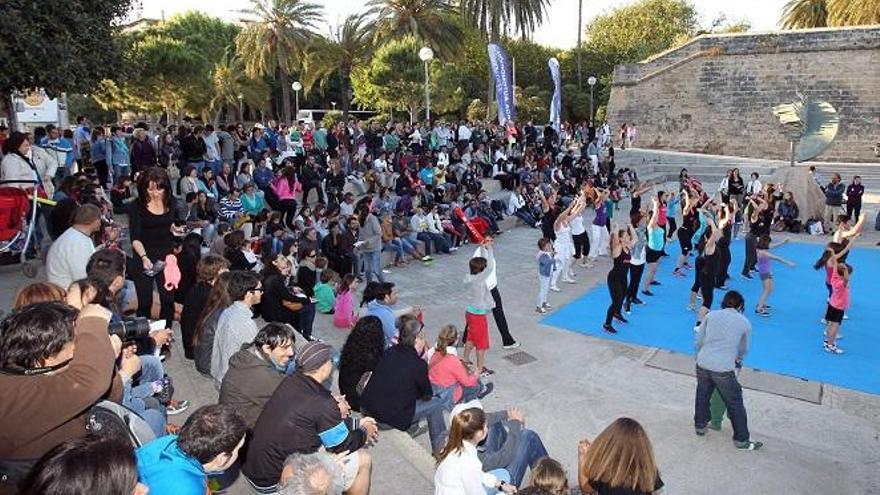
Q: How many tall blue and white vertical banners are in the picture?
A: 2